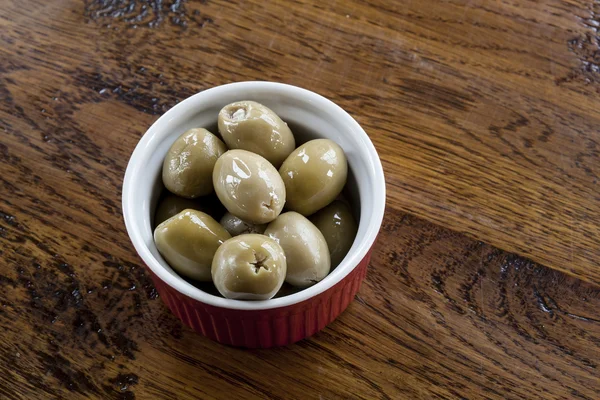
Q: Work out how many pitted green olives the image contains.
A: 10